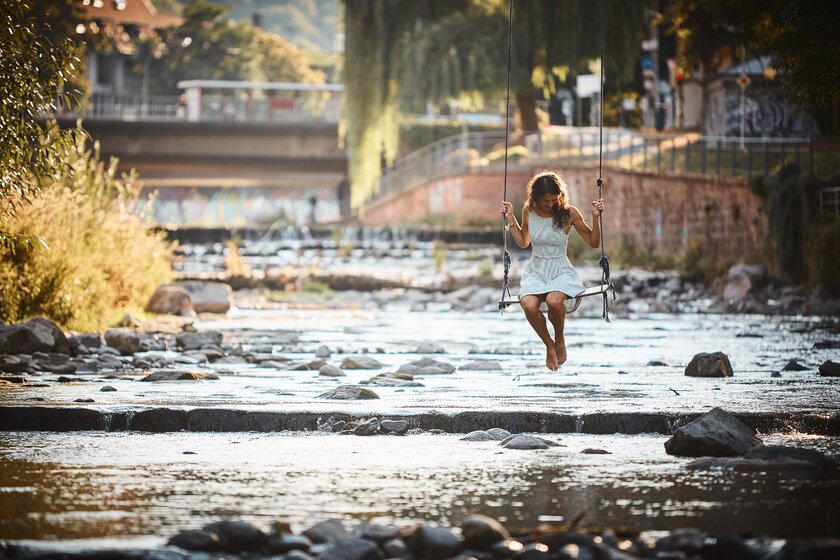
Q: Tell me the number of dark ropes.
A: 2